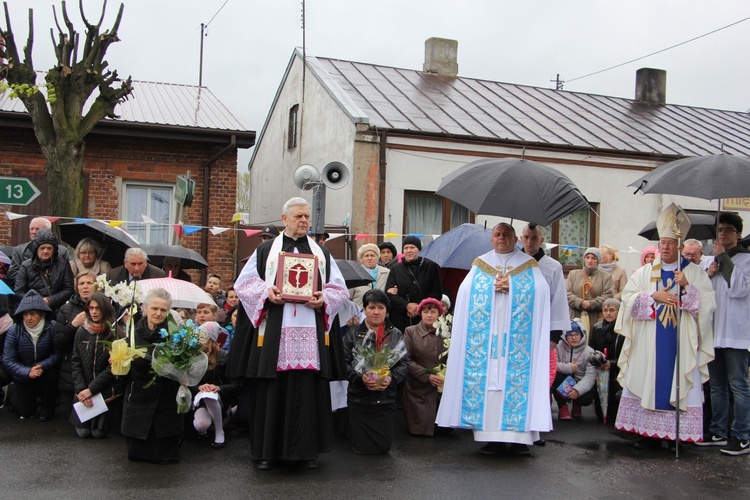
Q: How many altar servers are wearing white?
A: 2